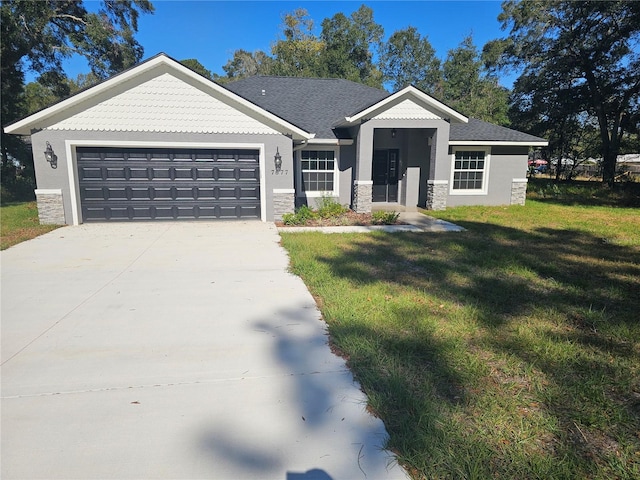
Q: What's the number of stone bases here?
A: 5